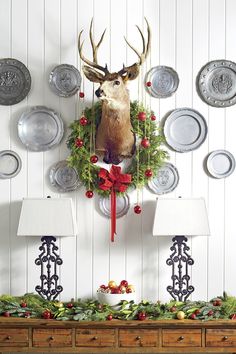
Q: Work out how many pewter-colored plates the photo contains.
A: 11